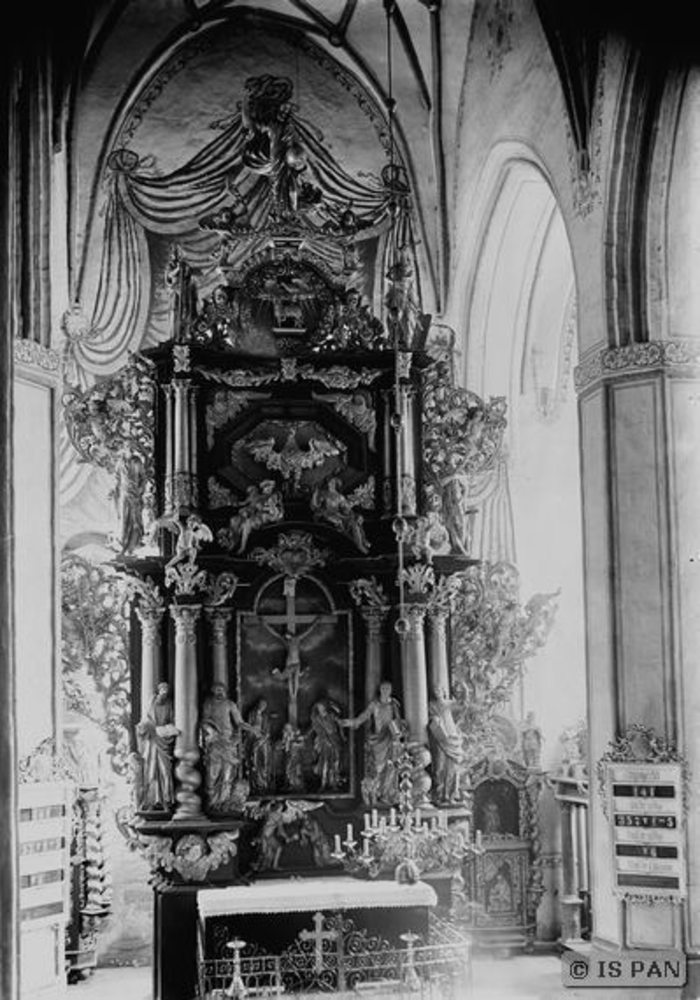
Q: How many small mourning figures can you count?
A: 3